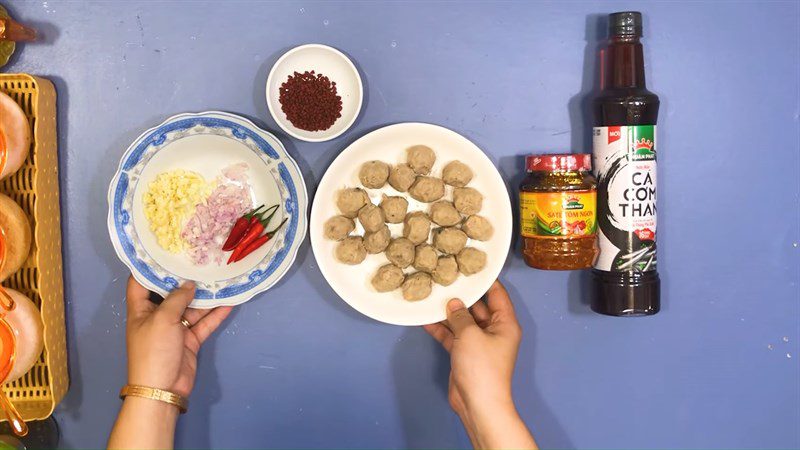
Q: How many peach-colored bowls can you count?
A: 3